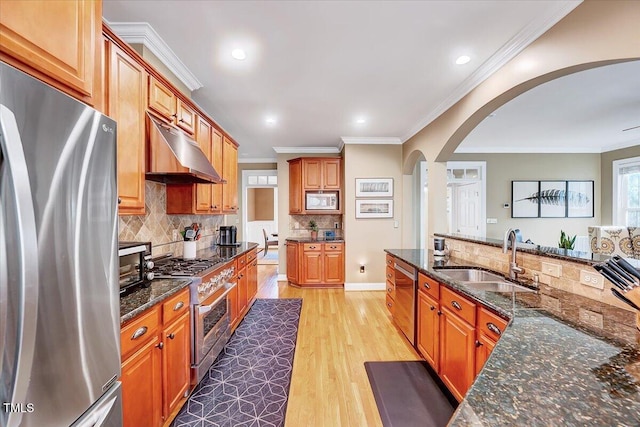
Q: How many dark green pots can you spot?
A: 0